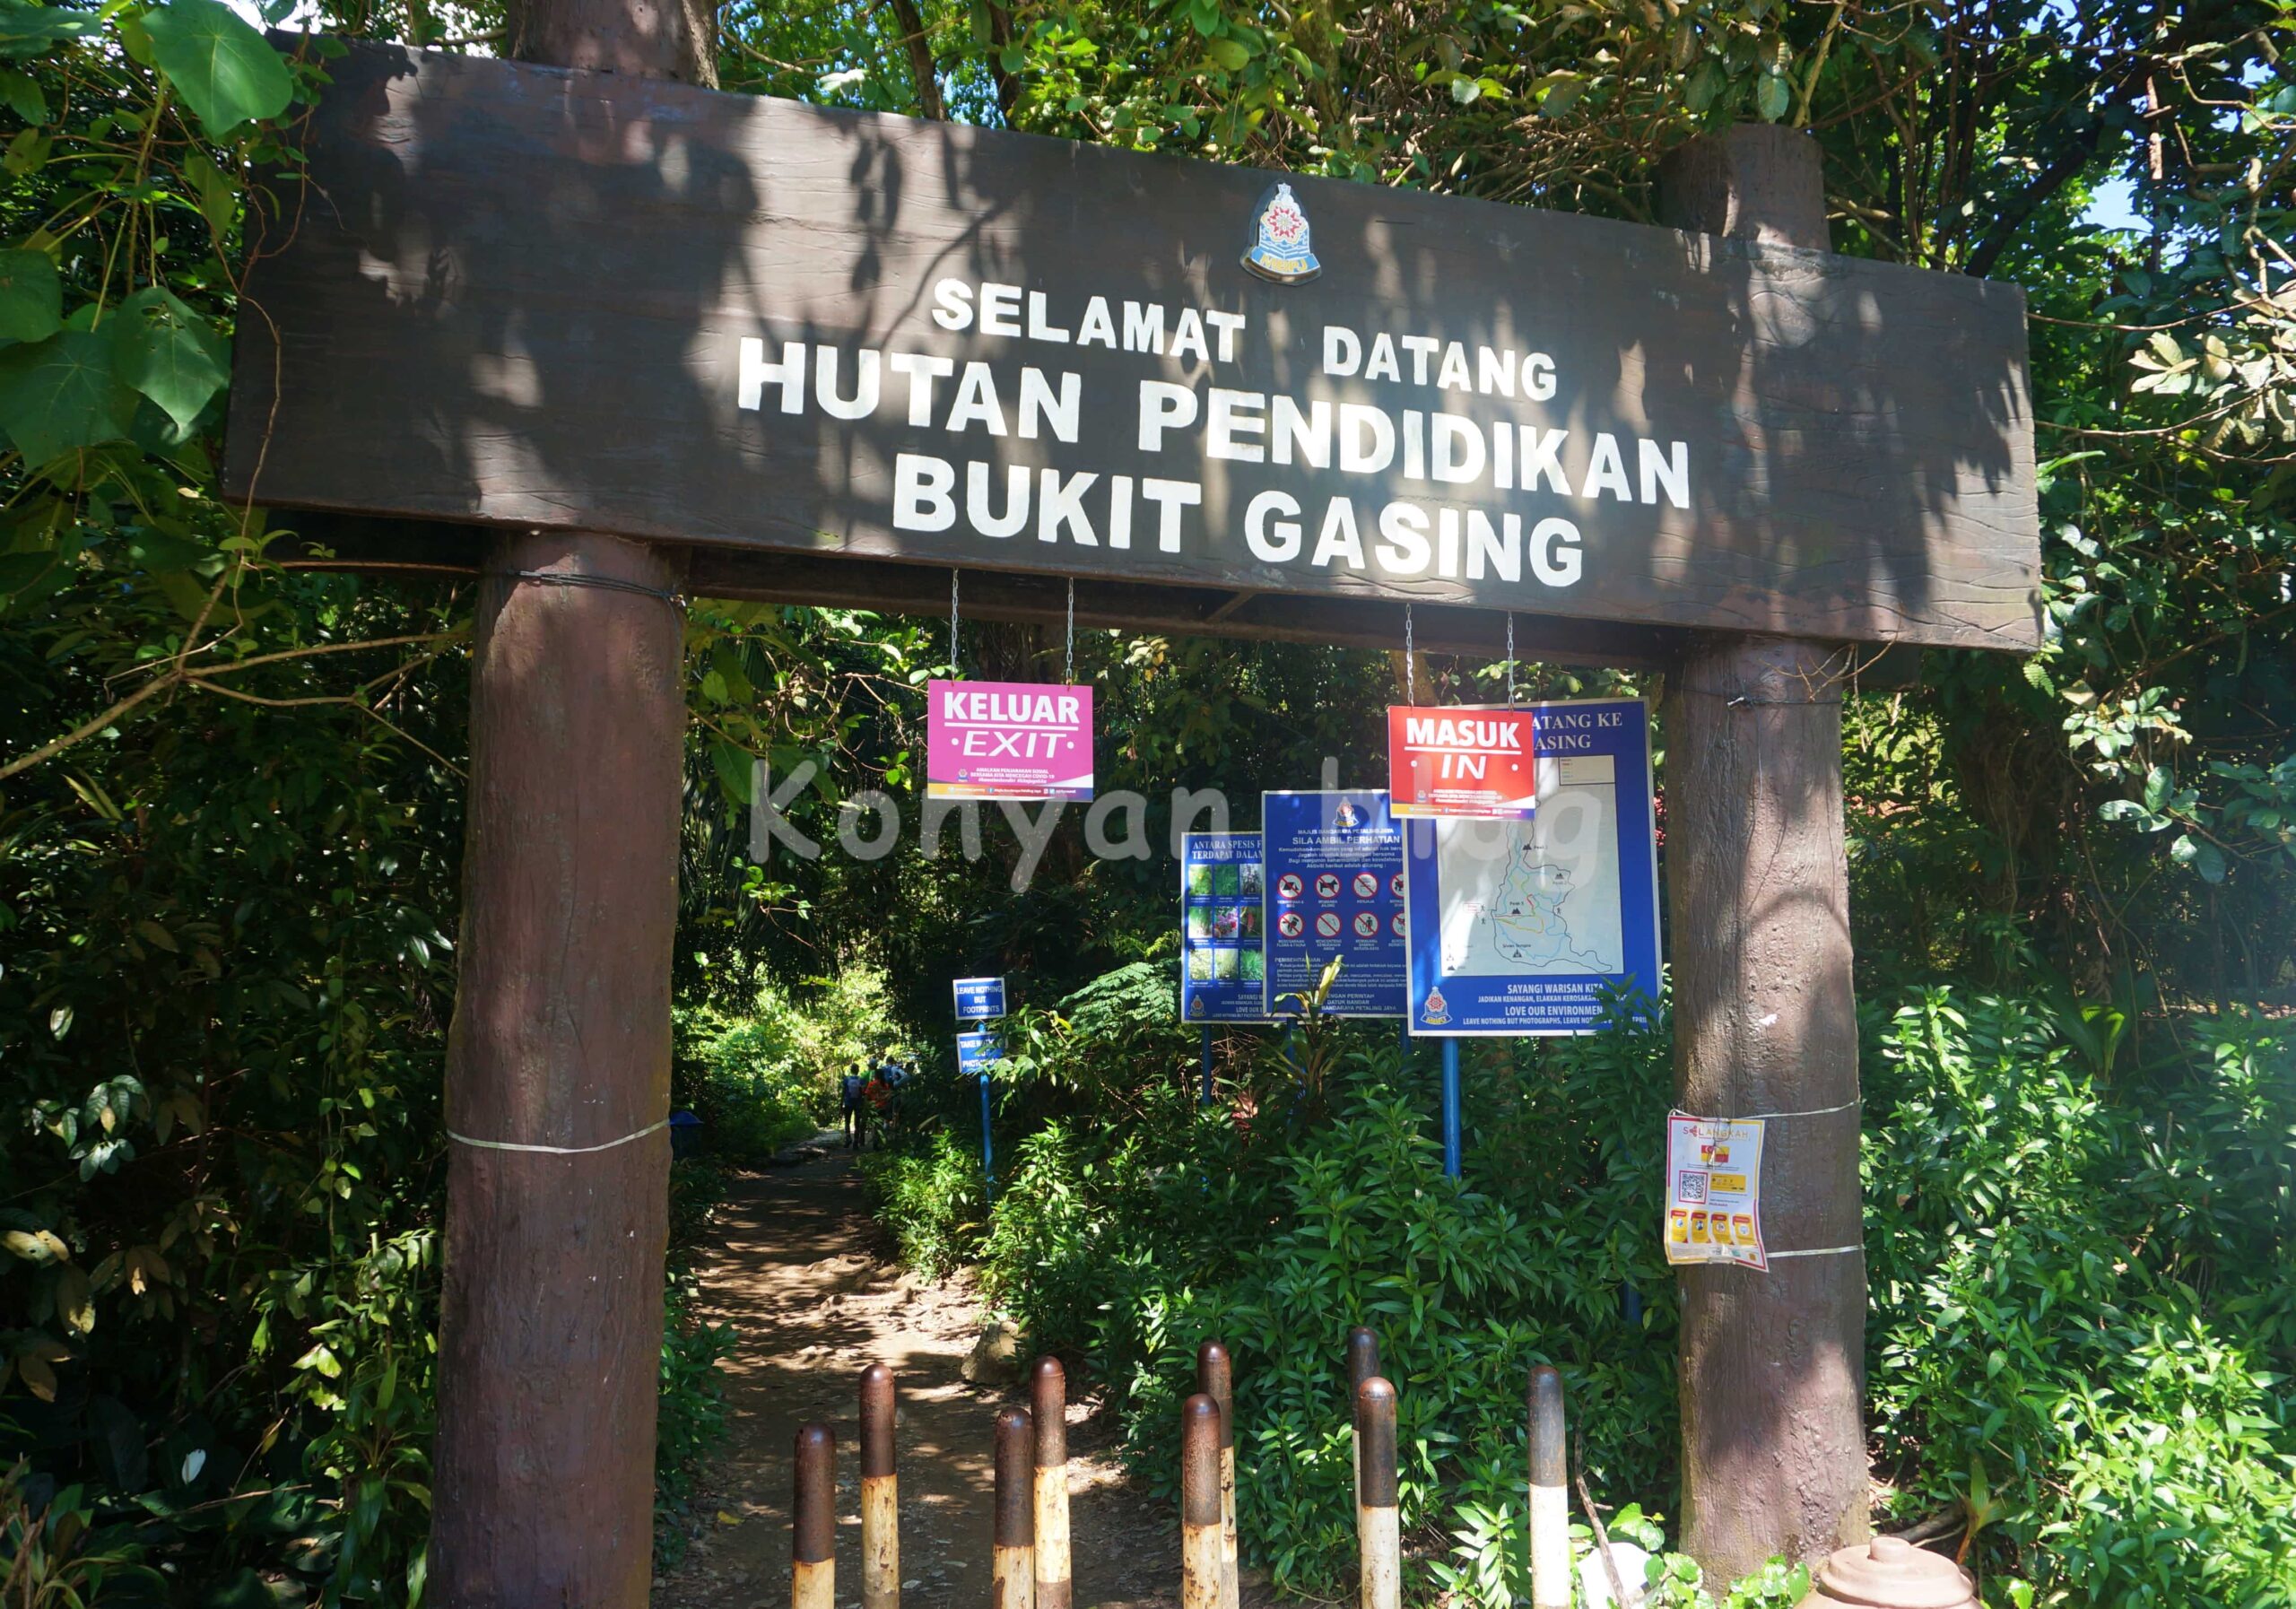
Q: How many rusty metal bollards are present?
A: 9